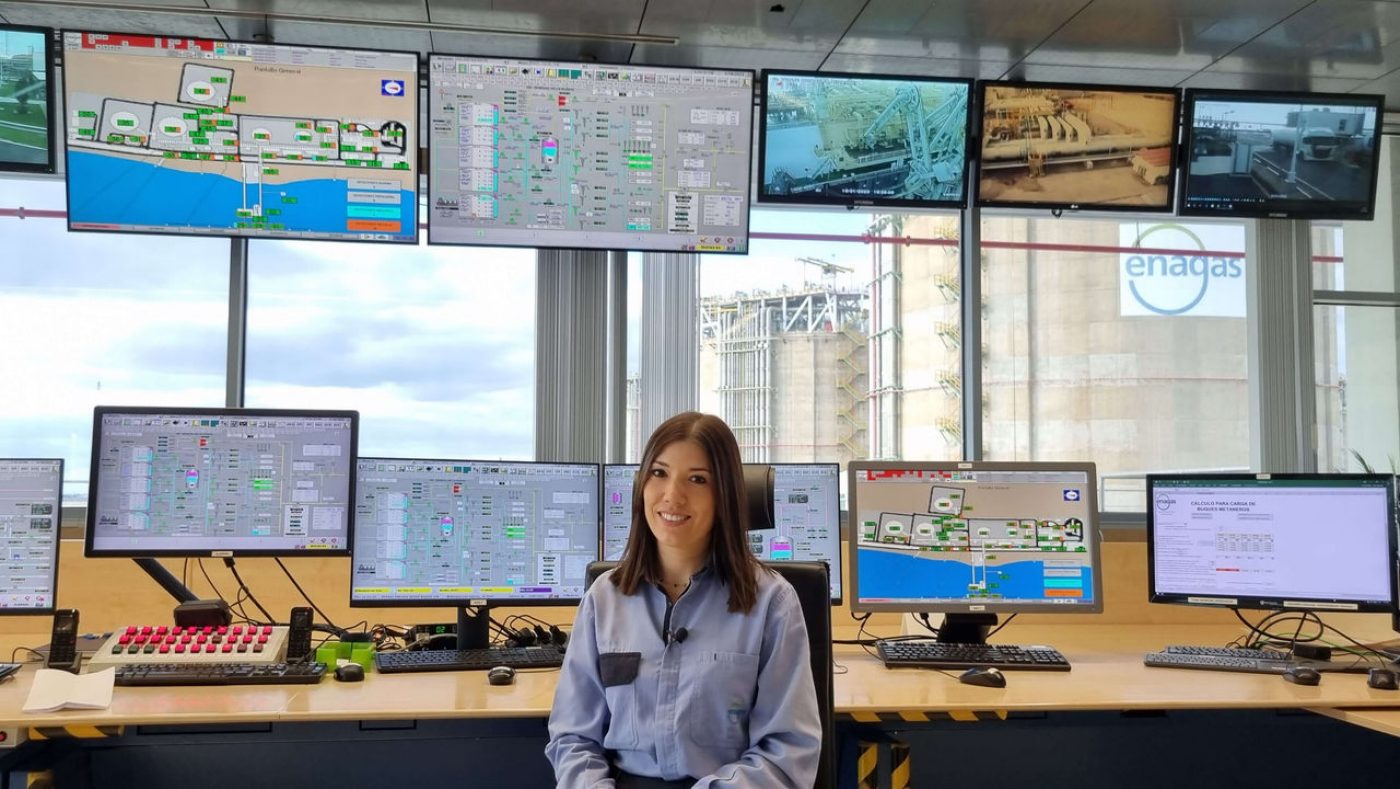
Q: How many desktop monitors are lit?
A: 6